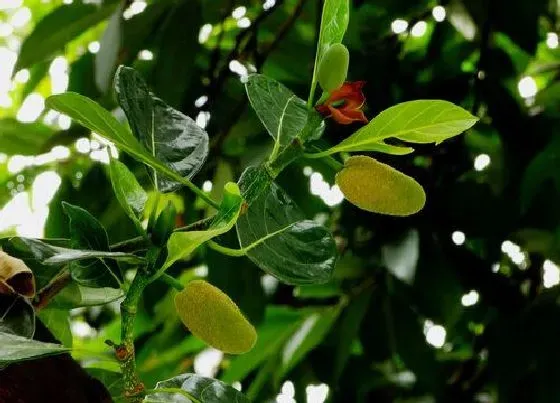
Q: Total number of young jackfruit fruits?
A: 3